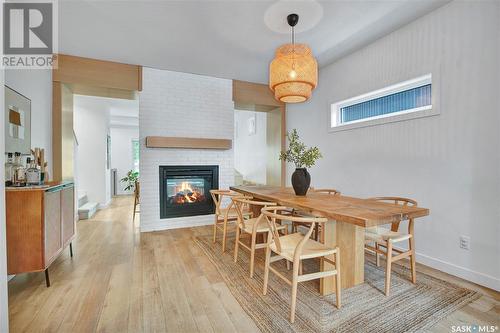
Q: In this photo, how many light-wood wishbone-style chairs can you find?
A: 5